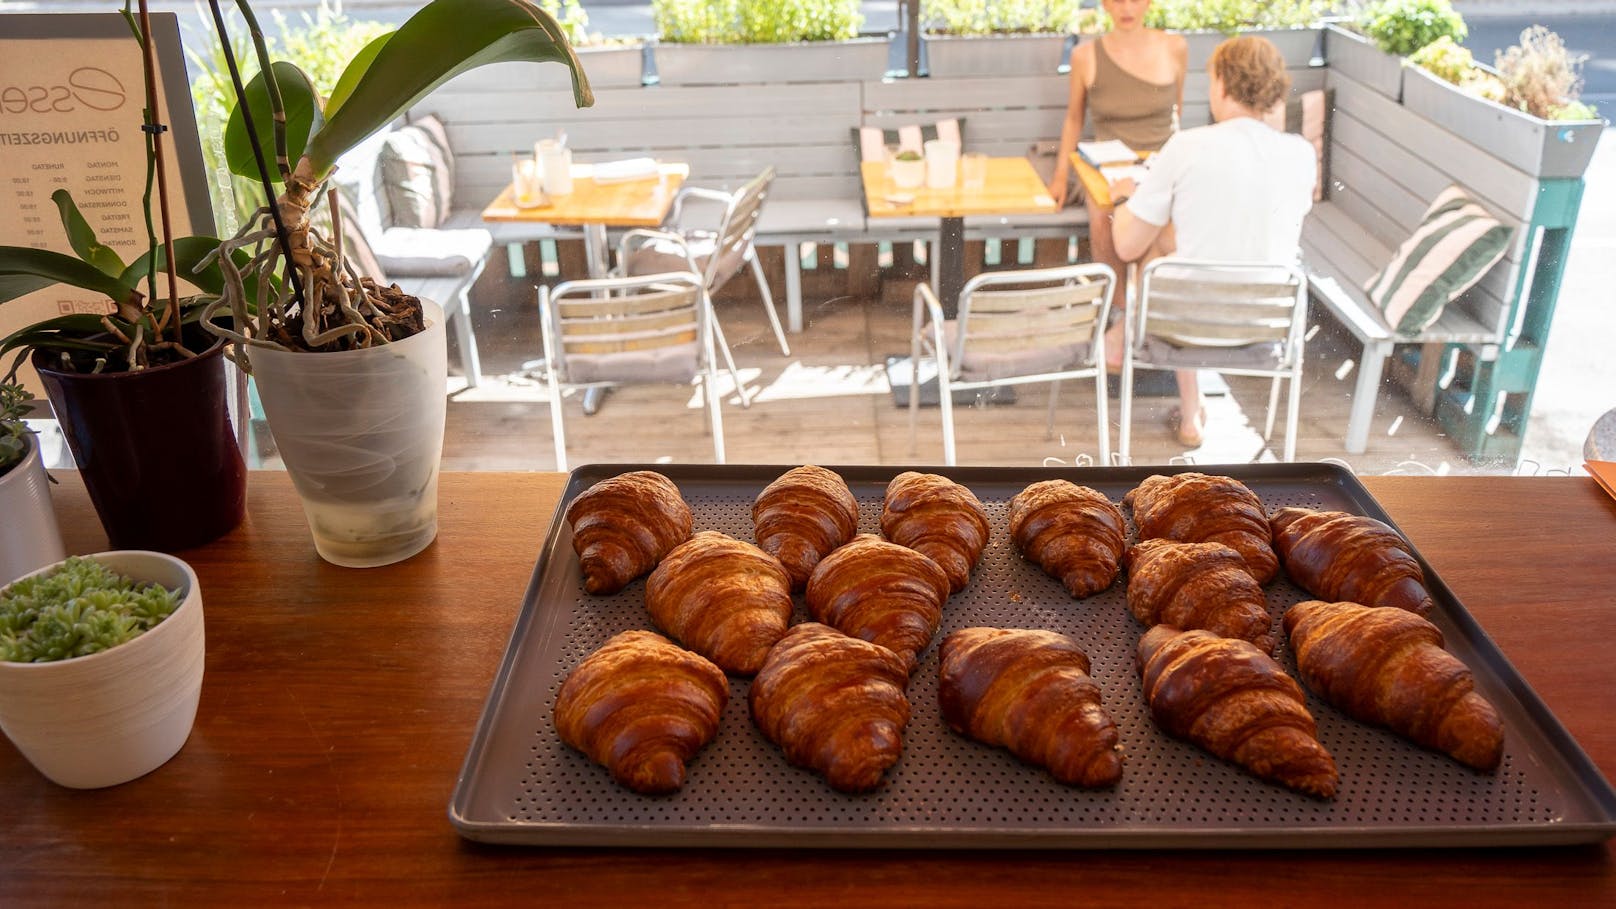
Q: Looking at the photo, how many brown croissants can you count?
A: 14